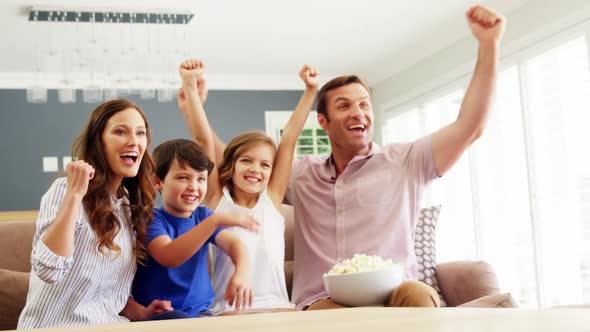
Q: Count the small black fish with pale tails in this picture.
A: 0